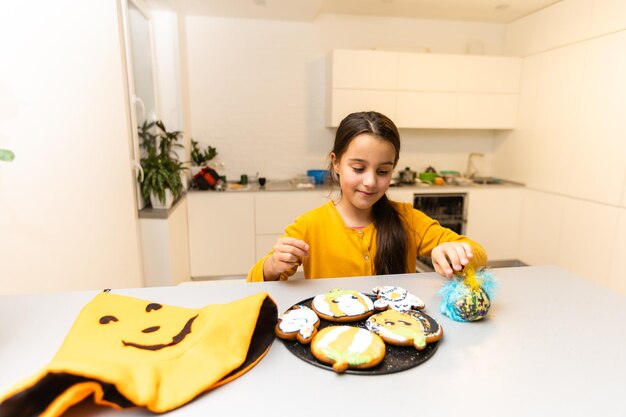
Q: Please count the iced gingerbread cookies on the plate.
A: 5